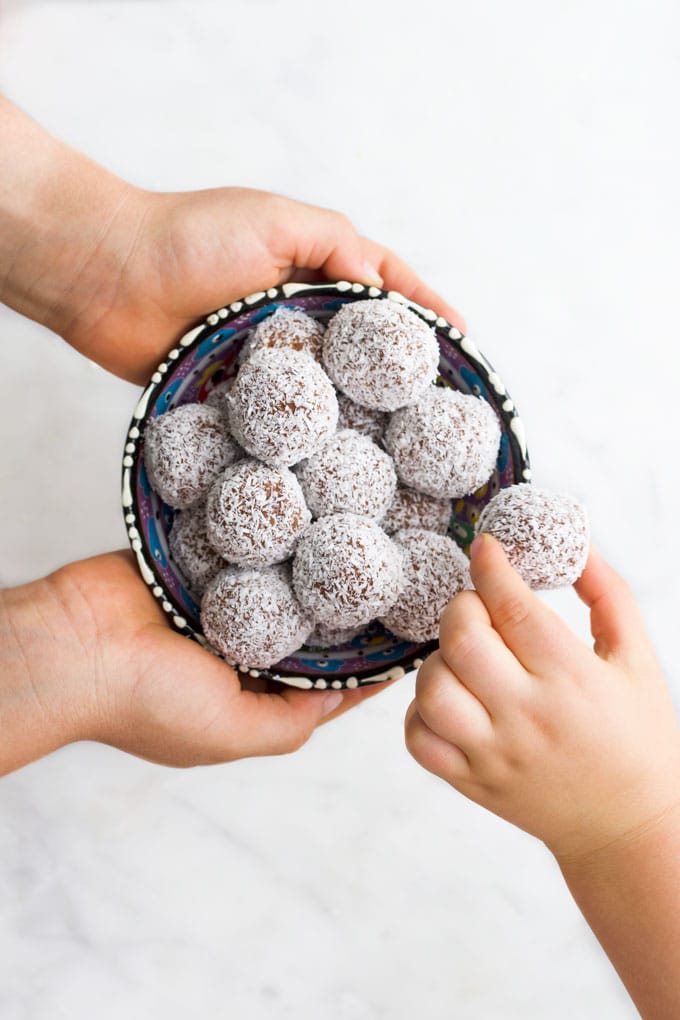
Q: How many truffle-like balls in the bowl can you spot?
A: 15